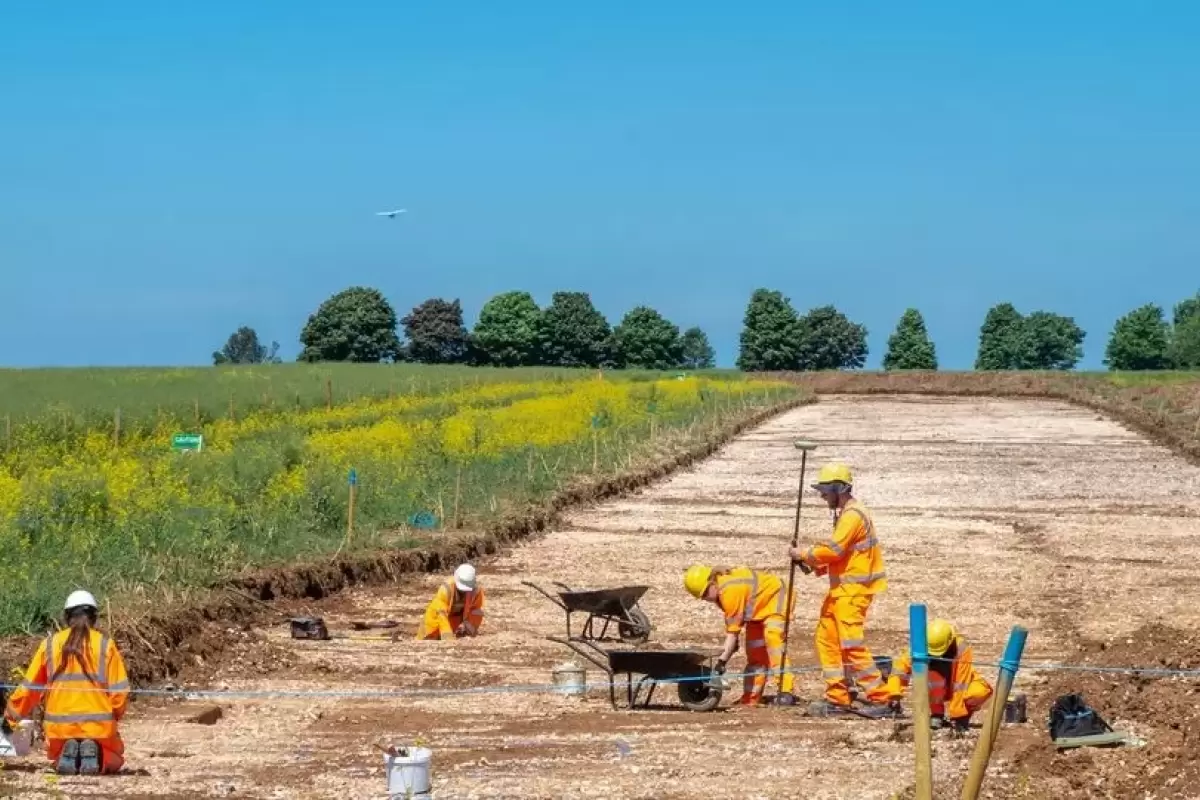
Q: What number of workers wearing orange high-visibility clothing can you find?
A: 5